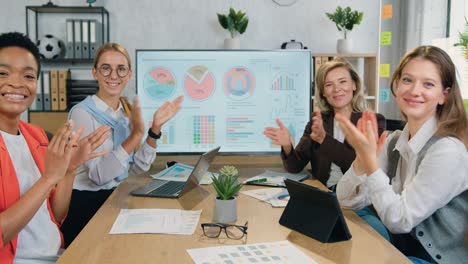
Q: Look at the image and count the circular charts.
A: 3